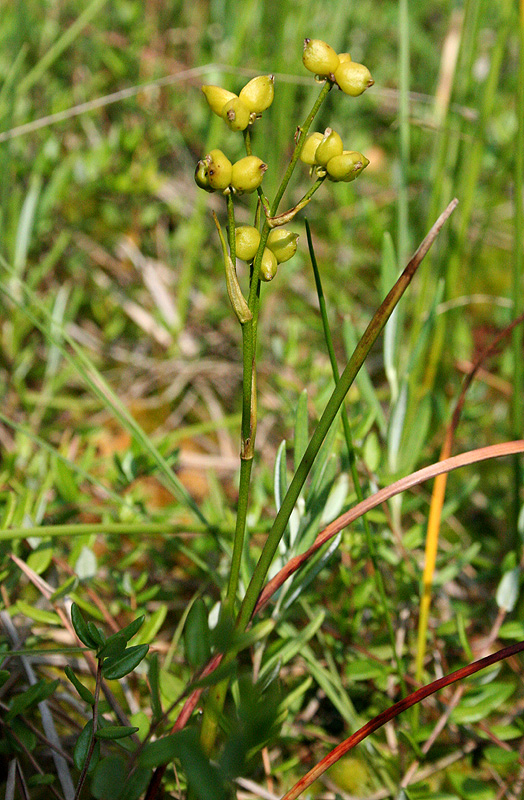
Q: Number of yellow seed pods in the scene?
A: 15